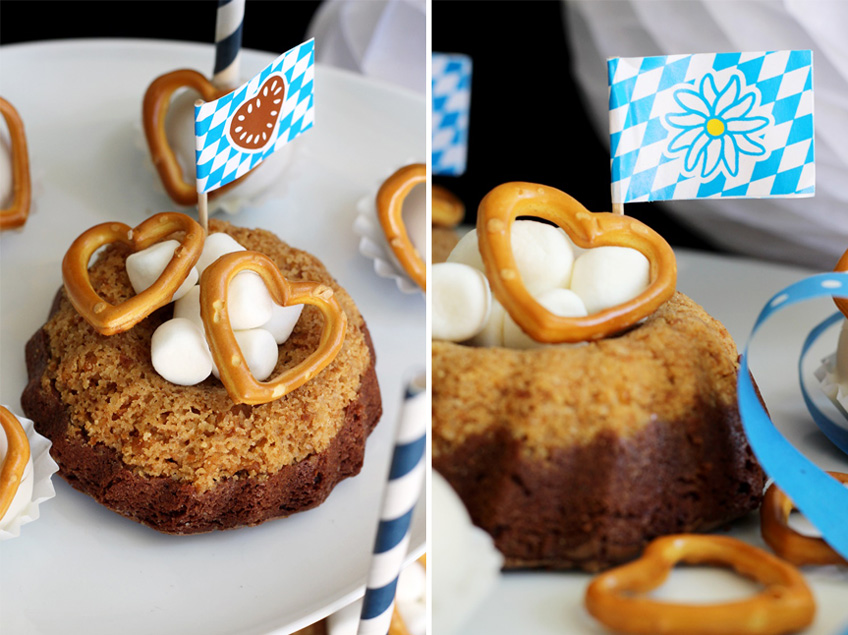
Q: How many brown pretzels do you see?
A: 11